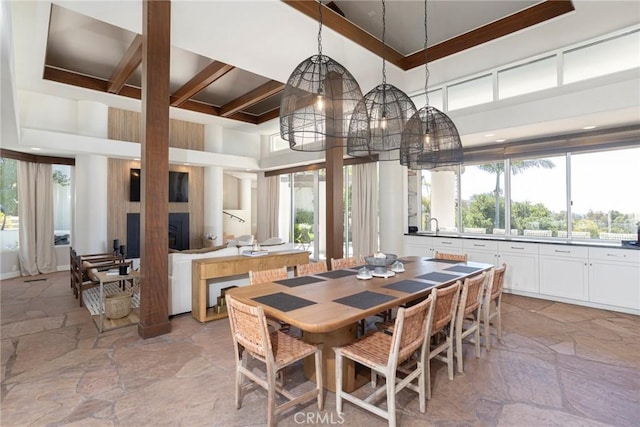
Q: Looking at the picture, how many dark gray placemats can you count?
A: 10